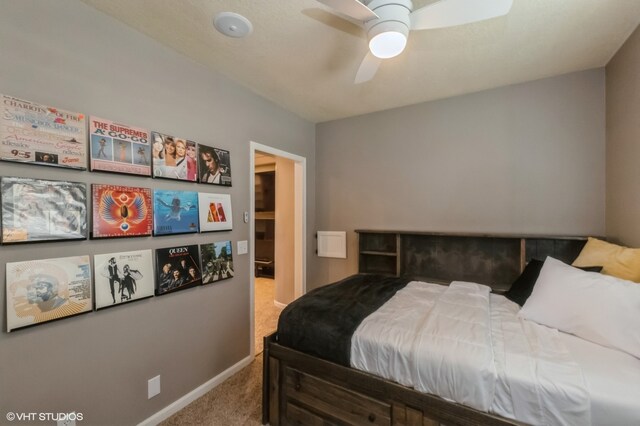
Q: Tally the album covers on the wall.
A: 12